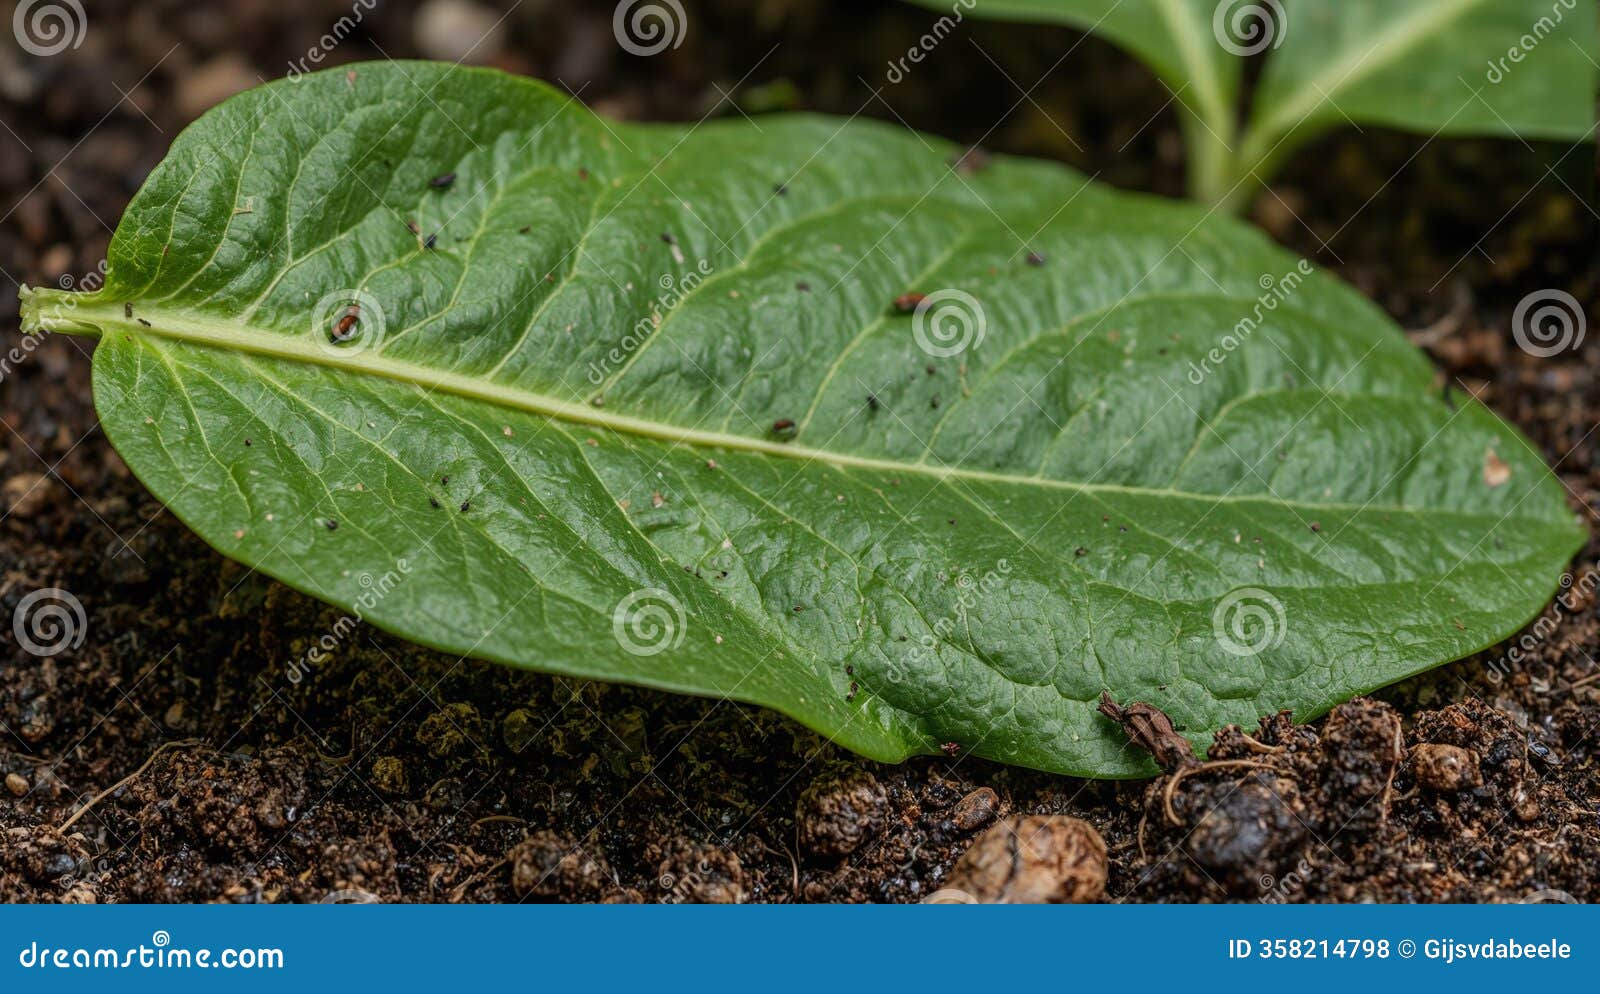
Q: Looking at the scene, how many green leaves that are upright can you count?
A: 2